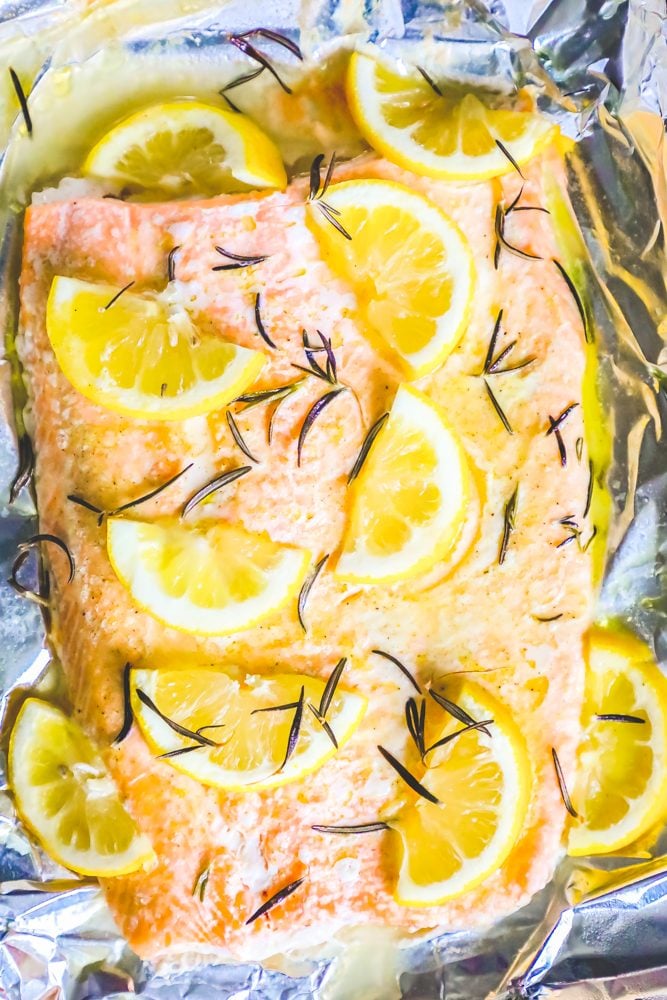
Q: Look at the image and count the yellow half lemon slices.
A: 10